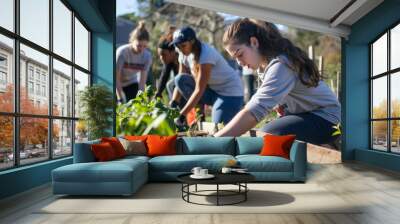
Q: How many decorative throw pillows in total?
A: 6